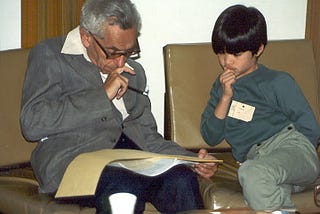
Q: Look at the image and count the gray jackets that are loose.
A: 1